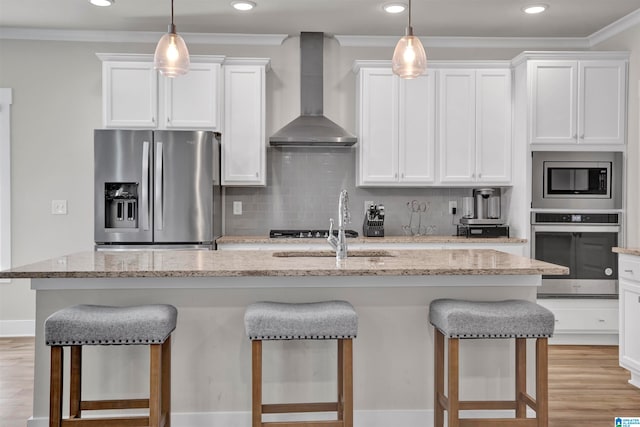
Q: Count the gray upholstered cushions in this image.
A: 3